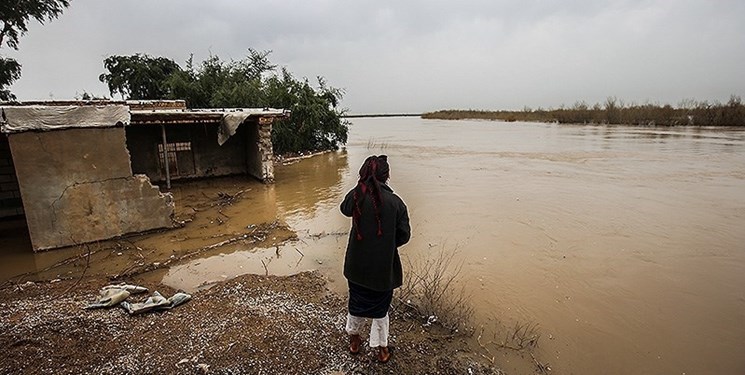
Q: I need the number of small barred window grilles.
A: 1